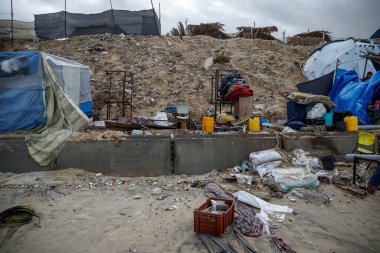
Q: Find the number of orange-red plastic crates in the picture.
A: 1